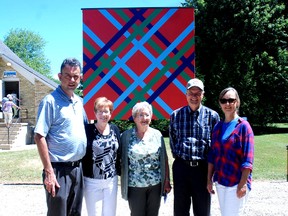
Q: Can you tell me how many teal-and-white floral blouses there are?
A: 1